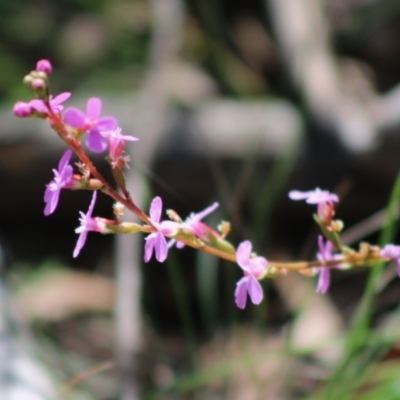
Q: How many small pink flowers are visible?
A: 11